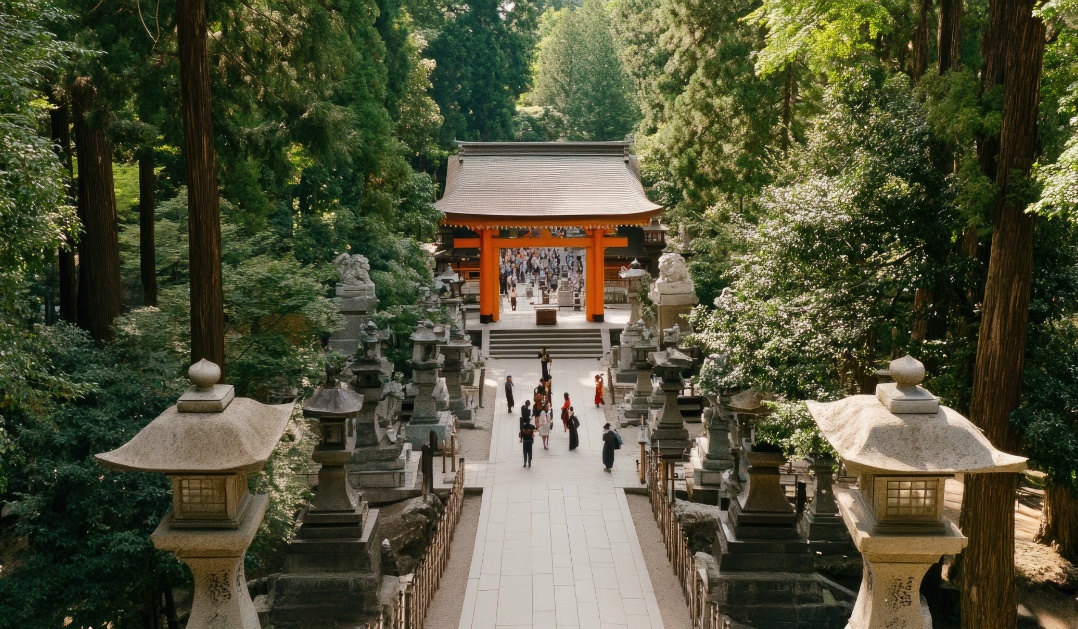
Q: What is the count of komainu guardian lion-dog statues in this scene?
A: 2